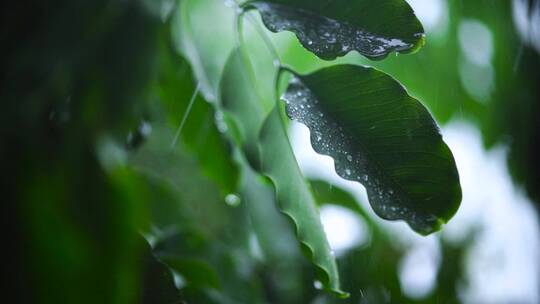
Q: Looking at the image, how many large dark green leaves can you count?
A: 2